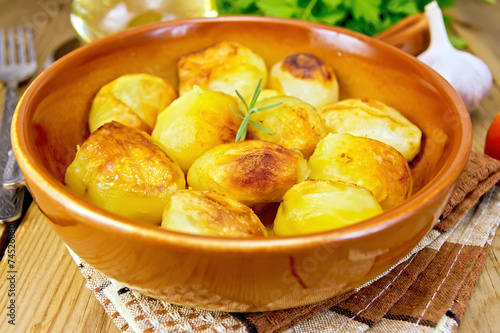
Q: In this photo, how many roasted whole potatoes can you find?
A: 11